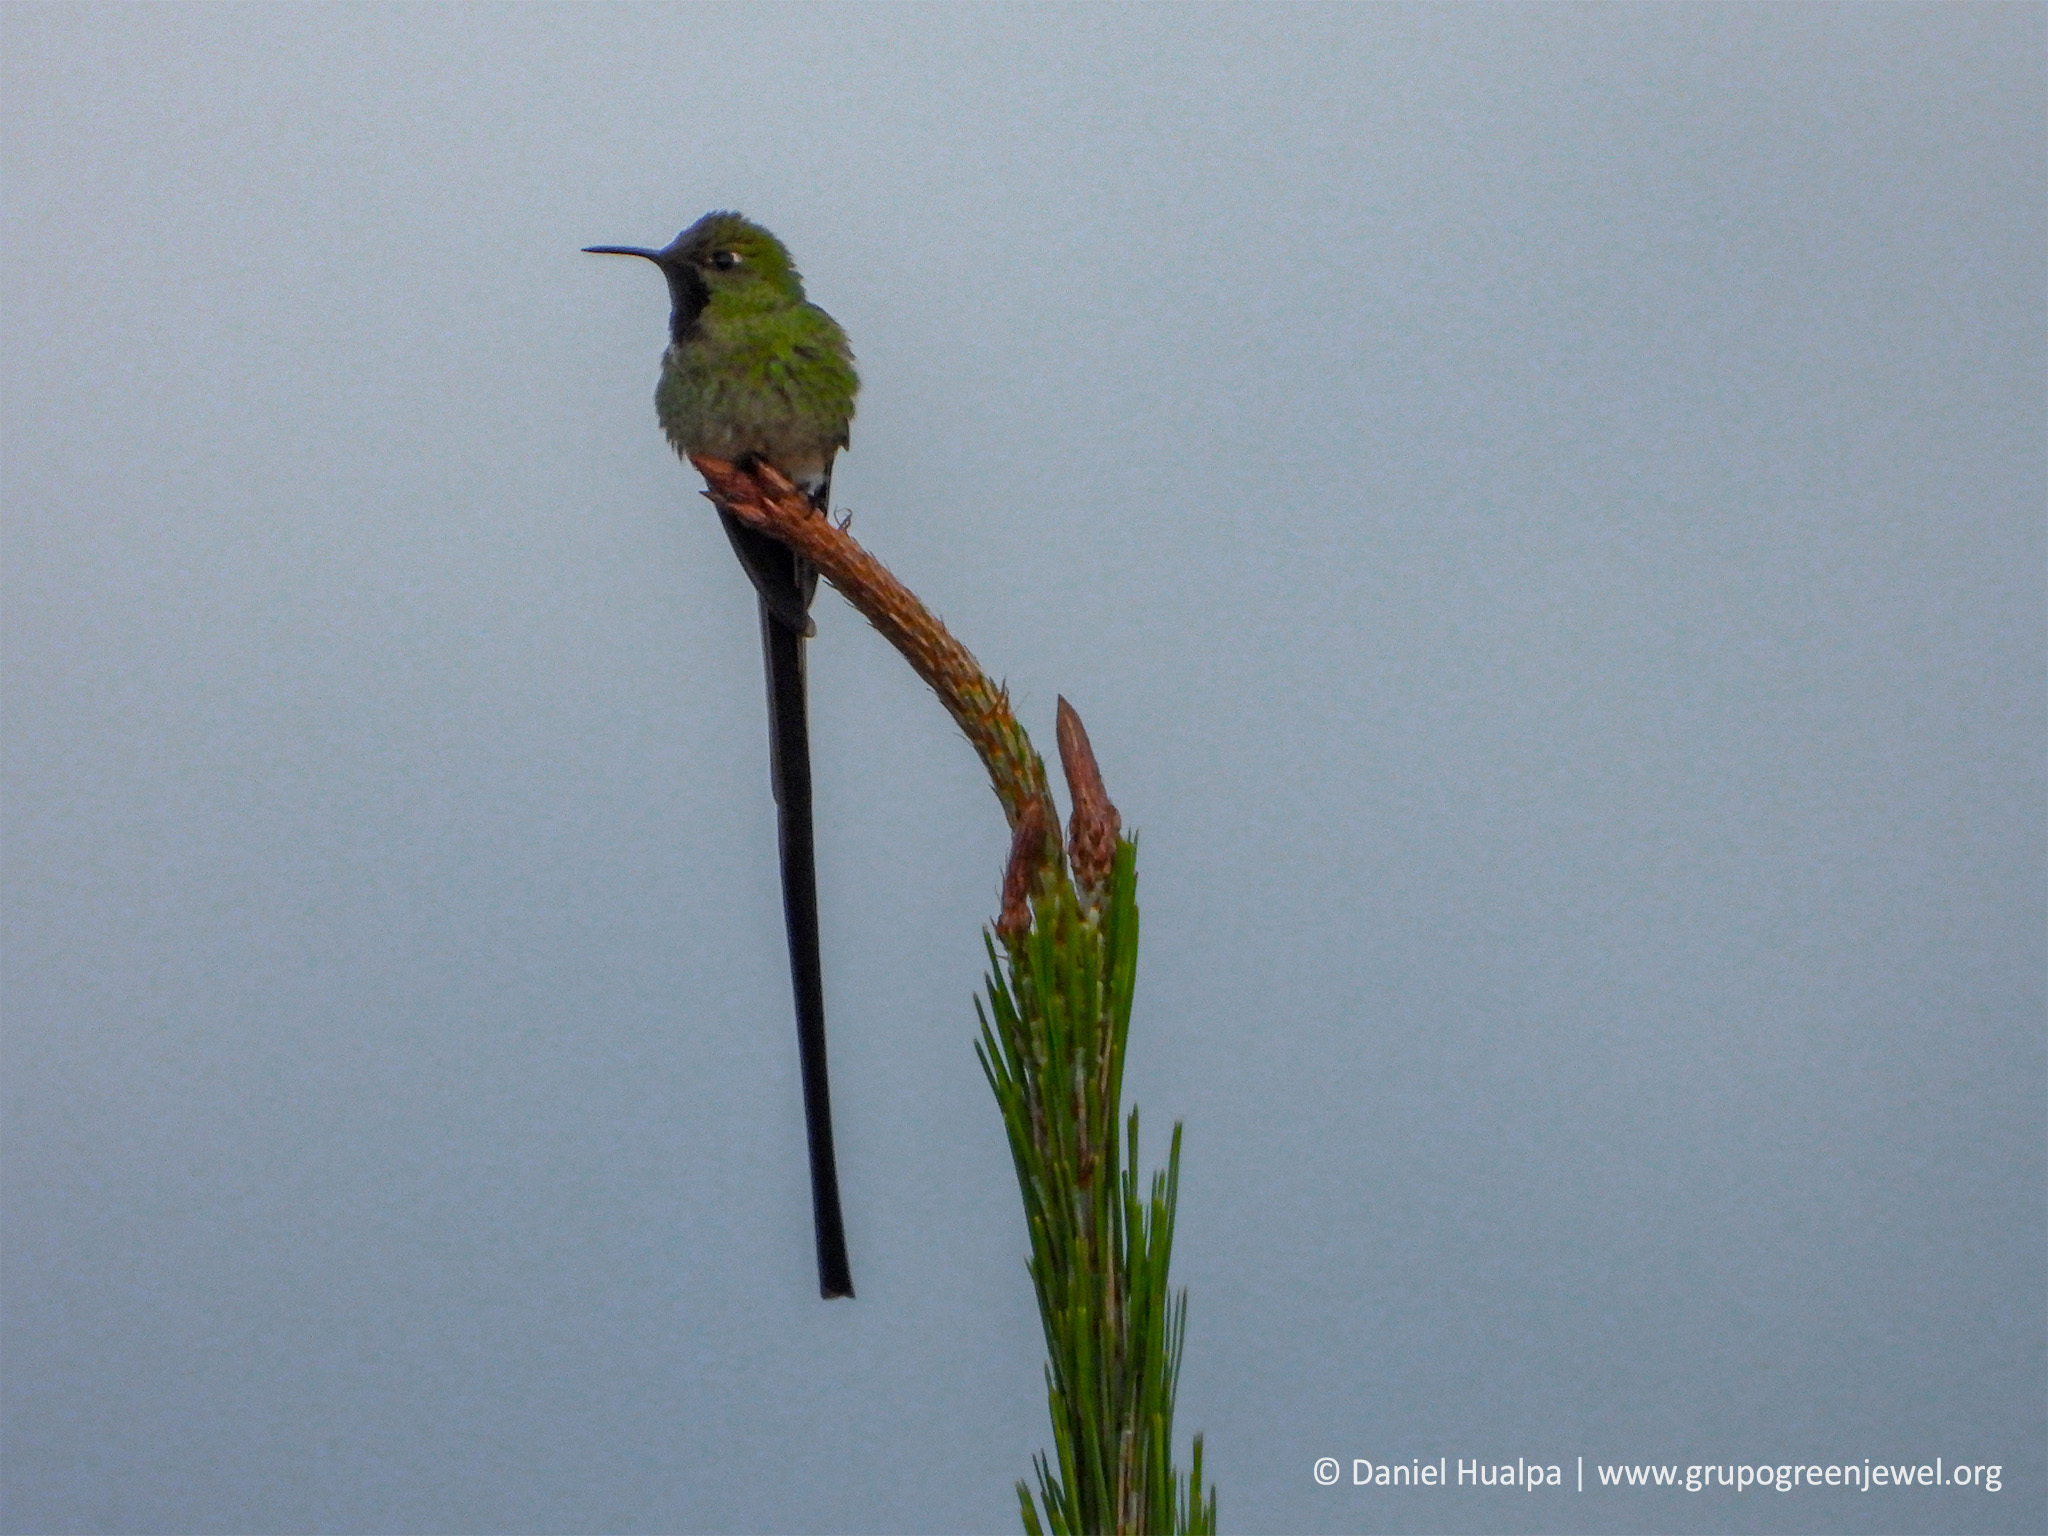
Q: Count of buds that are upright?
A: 2